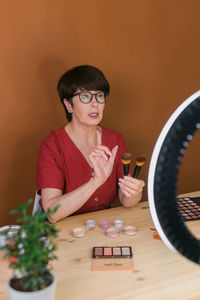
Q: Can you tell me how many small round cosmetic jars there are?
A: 6